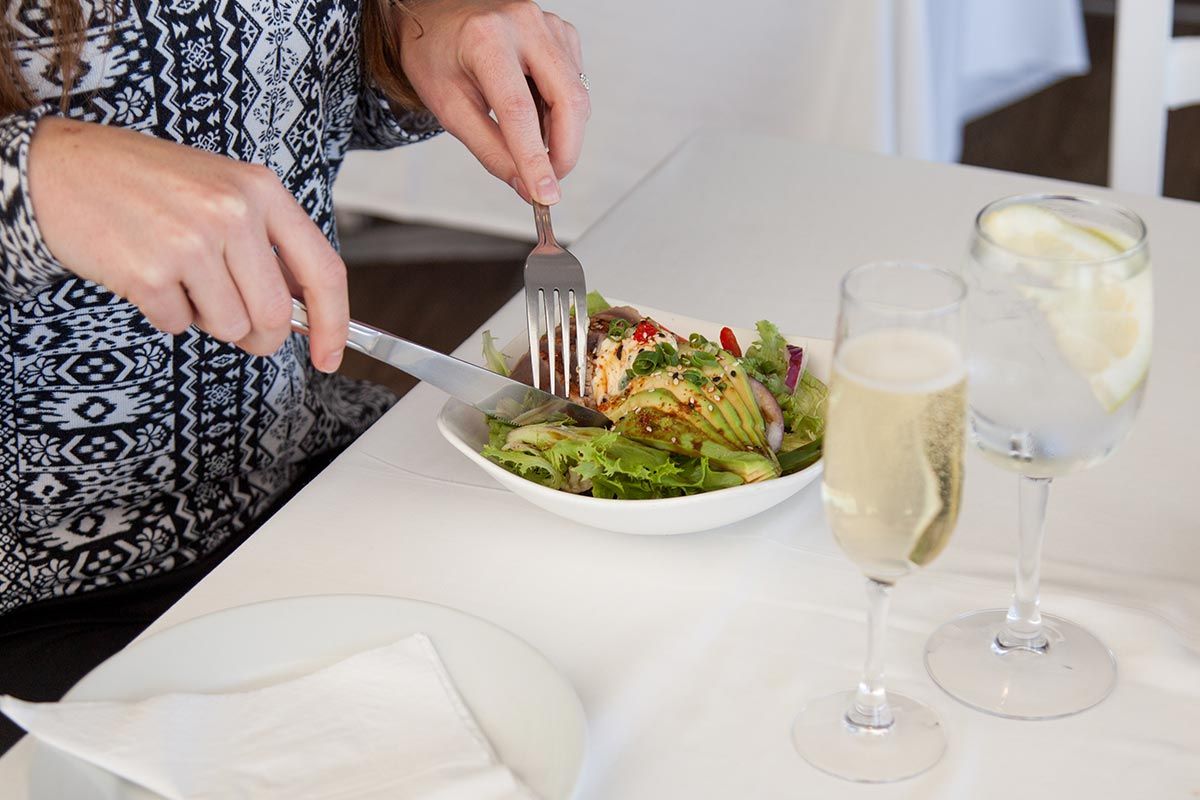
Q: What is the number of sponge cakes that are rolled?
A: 0